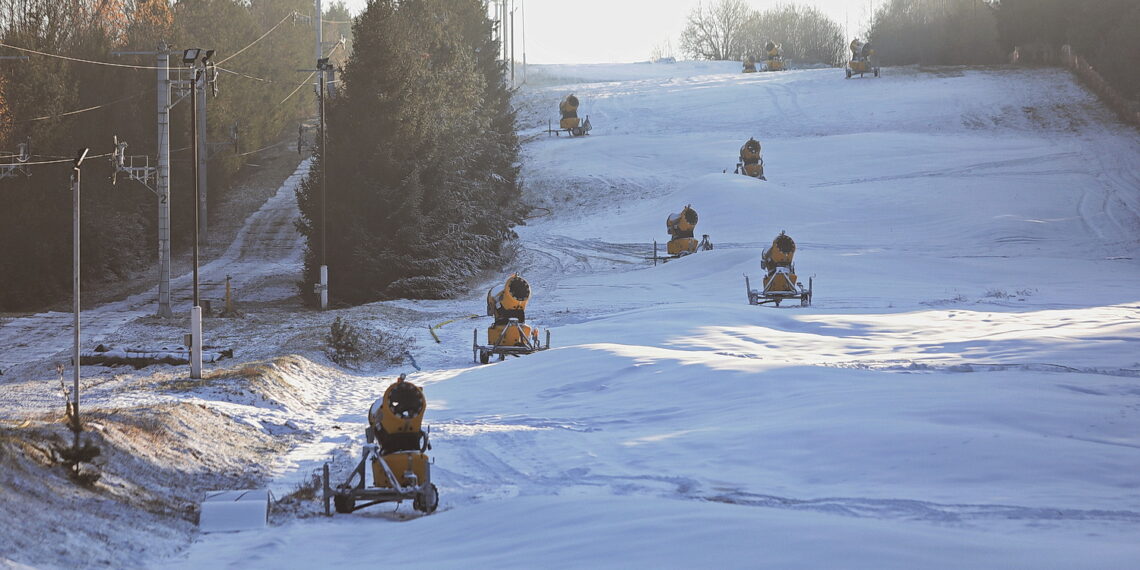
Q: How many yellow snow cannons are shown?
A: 9